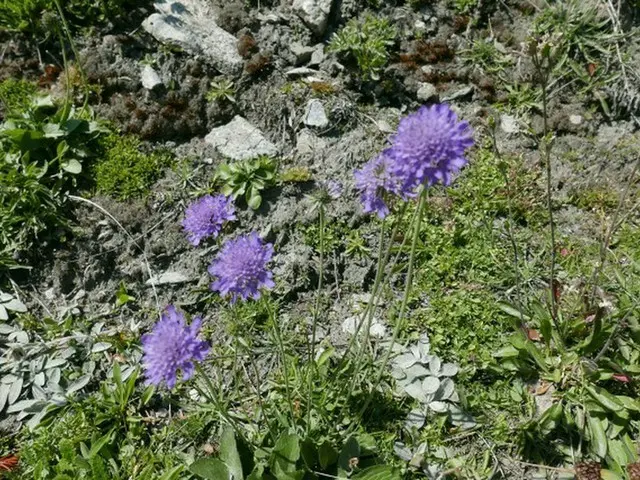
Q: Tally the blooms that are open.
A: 5